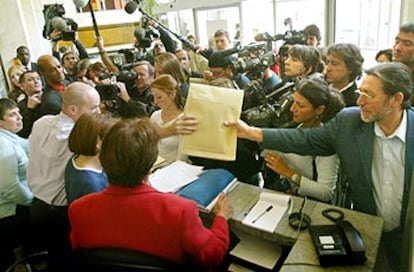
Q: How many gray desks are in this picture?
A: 1